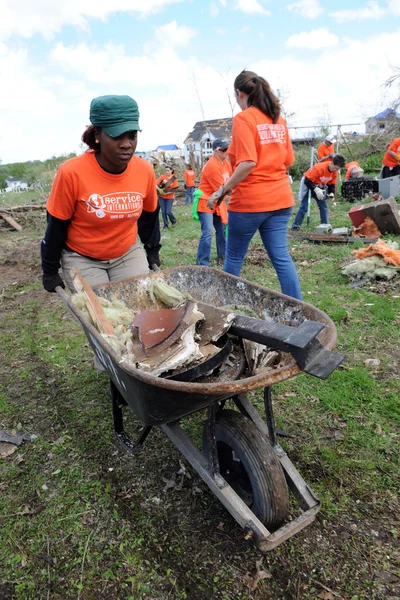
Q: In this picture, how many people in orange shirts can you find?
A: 9